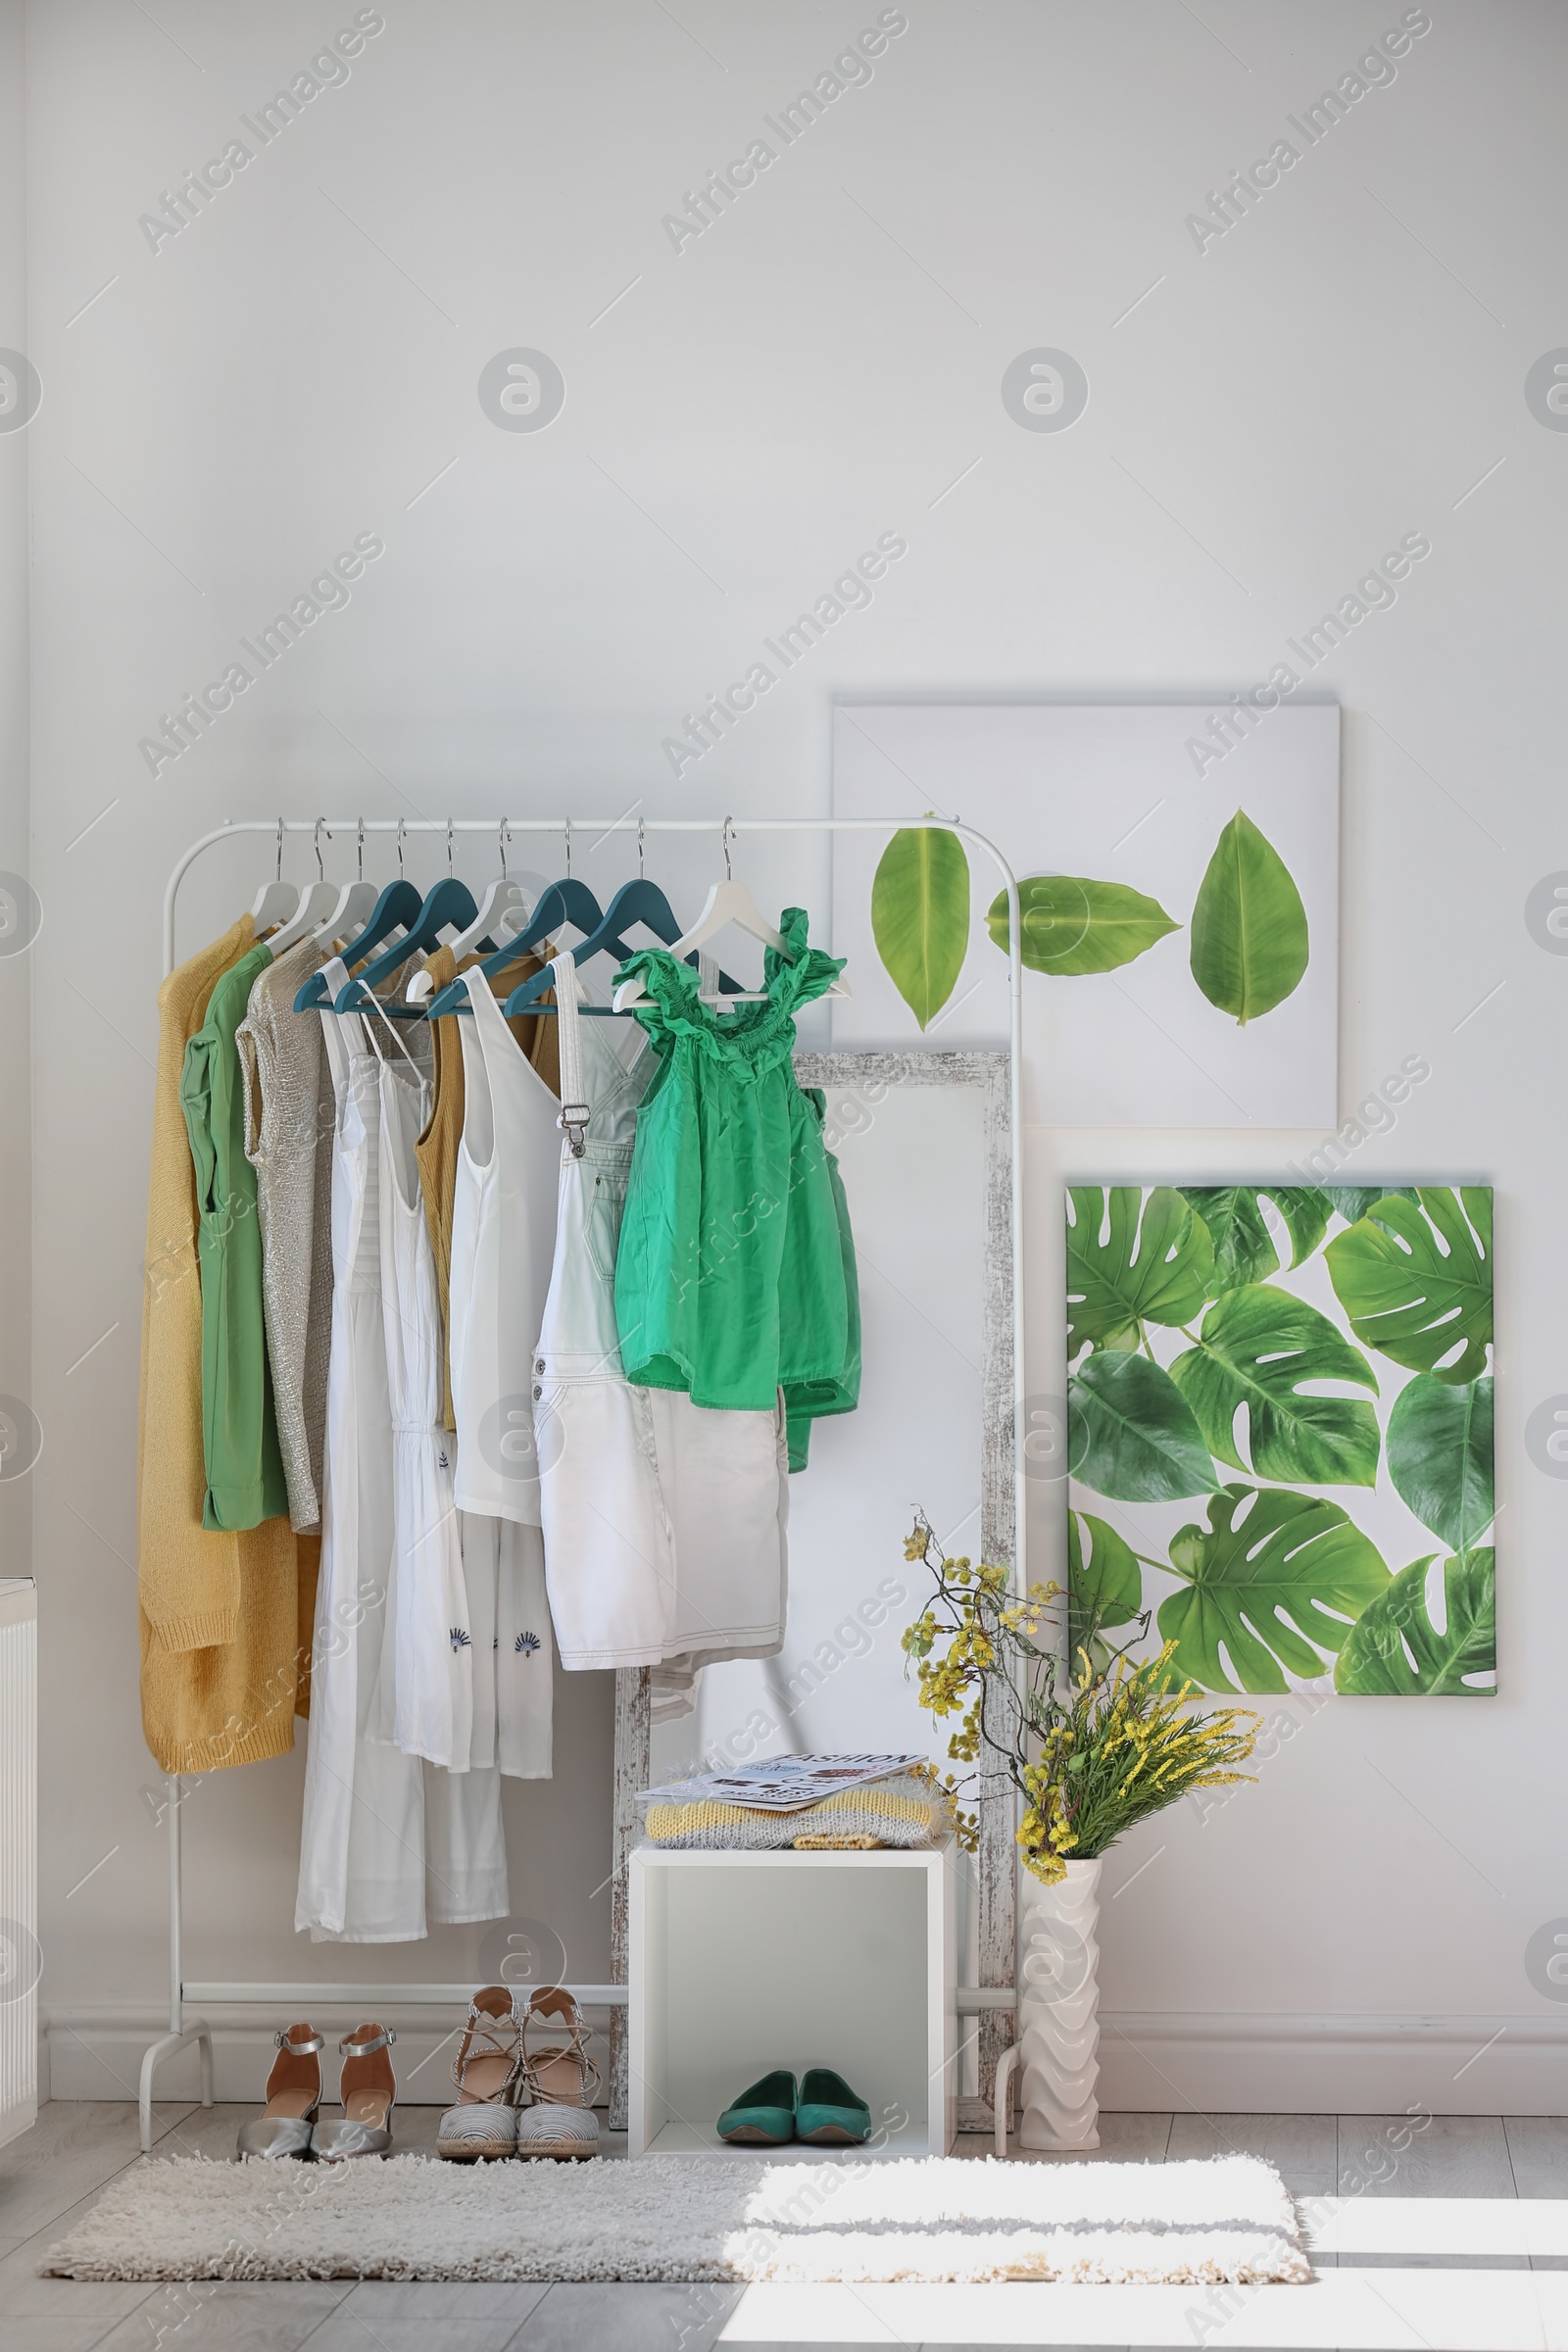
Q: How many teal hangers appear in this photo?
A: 4